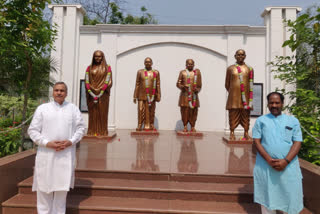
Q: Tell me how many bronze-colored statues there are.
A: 4